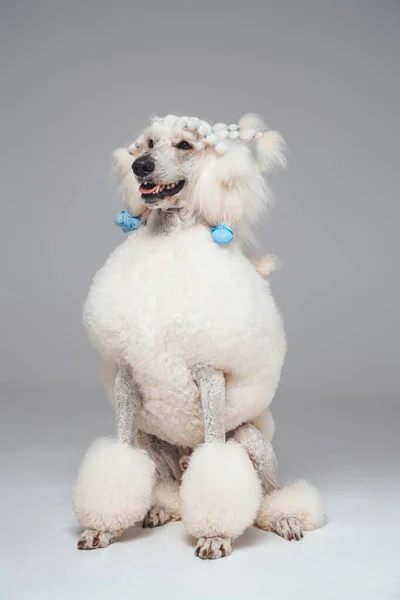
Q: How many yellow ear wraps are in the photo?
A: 0